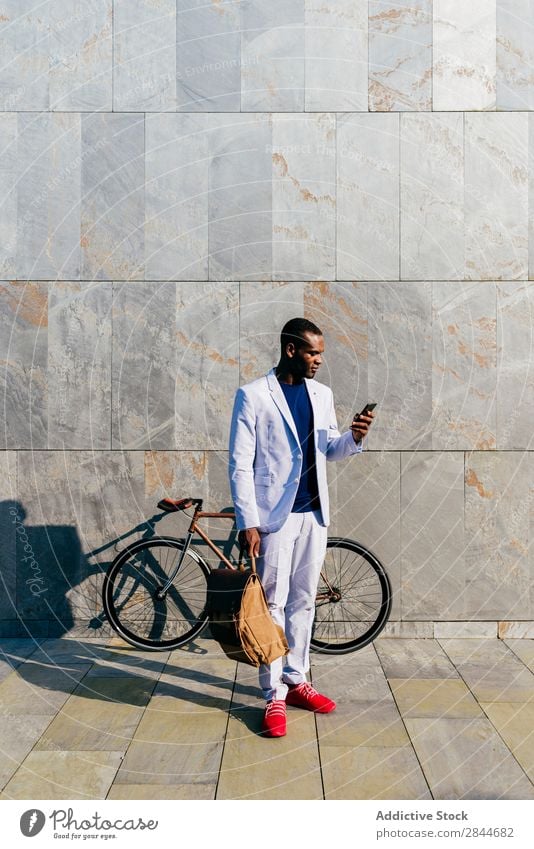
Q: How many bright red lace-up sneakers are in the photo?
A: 2